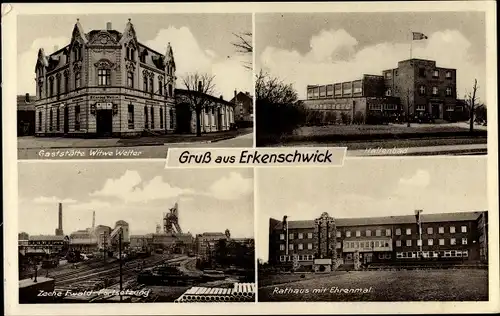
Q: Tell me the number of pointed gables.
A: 4